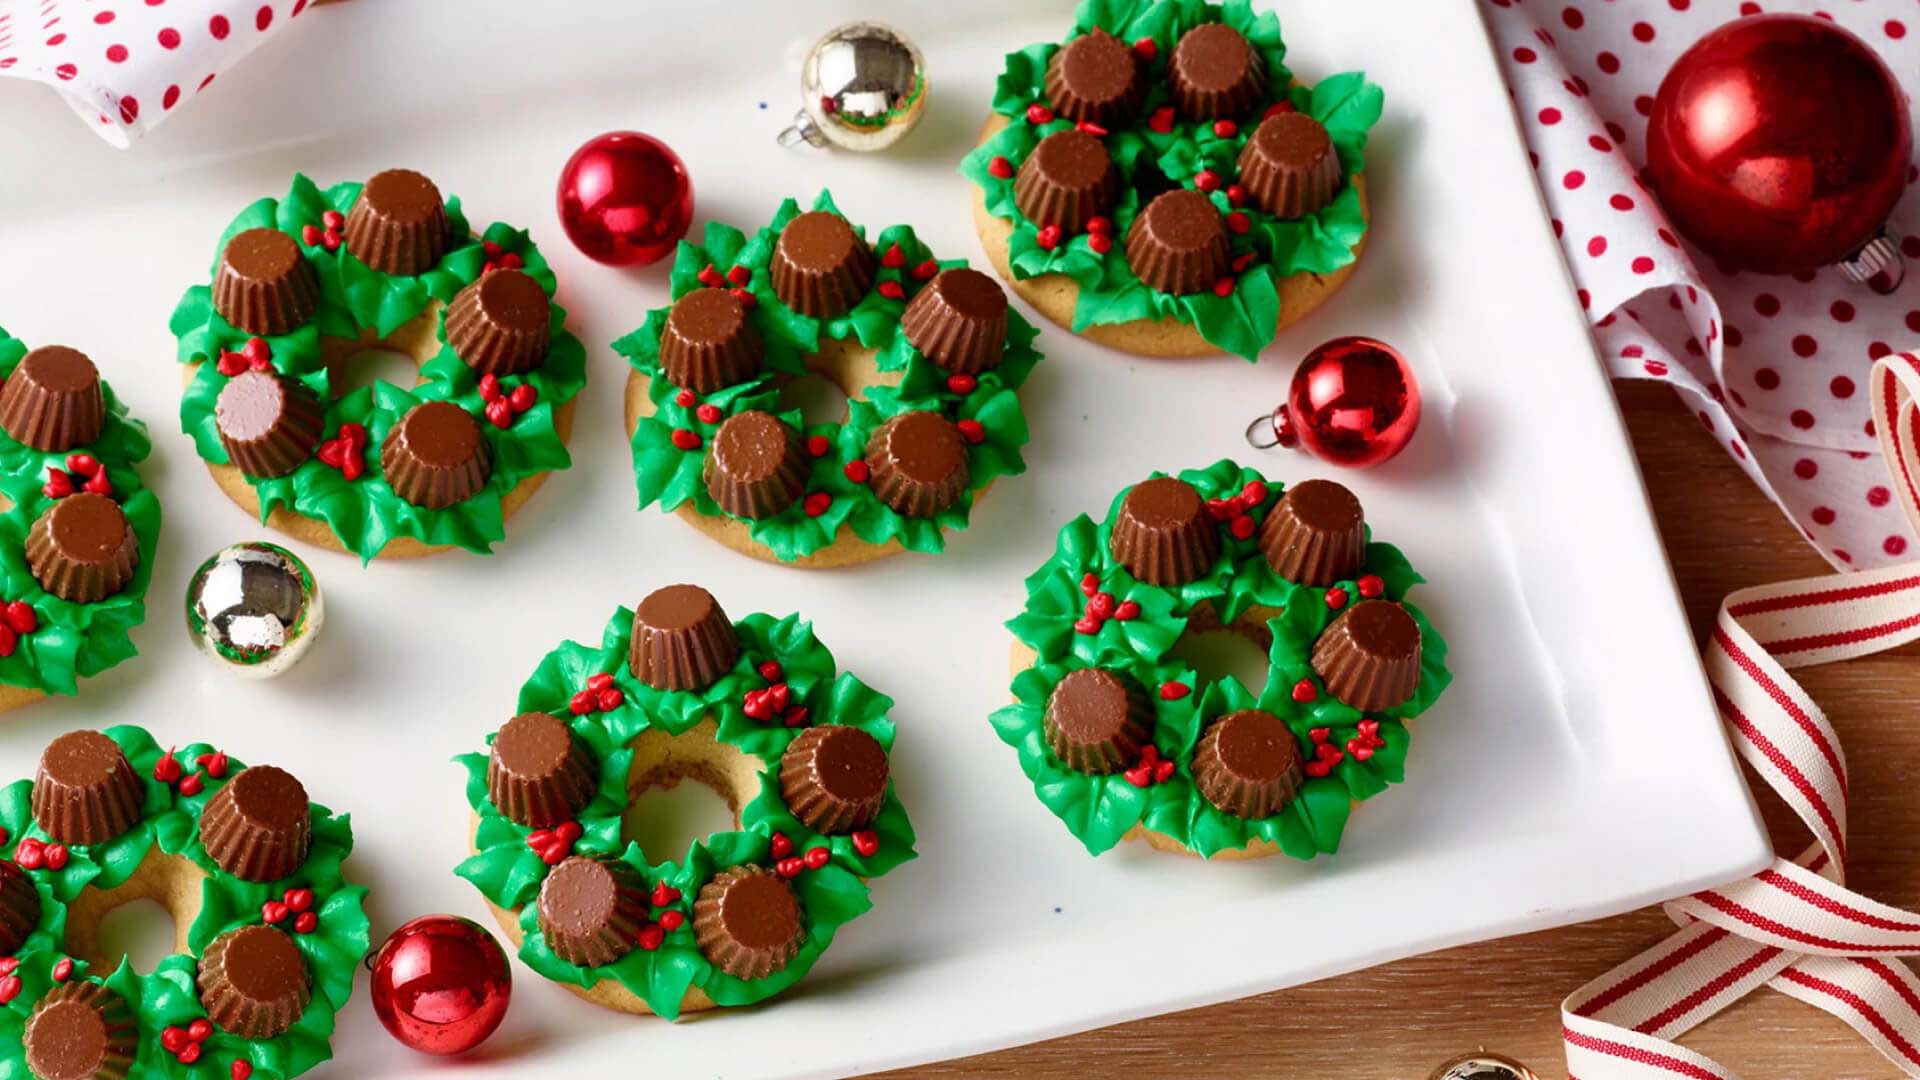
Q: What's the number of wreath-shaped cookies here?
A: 7